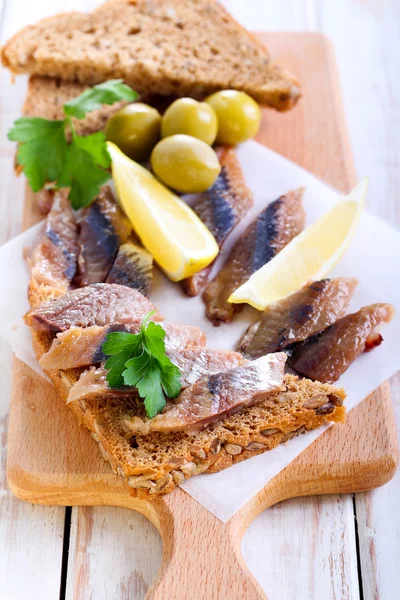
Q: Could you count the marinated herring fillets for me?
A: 11